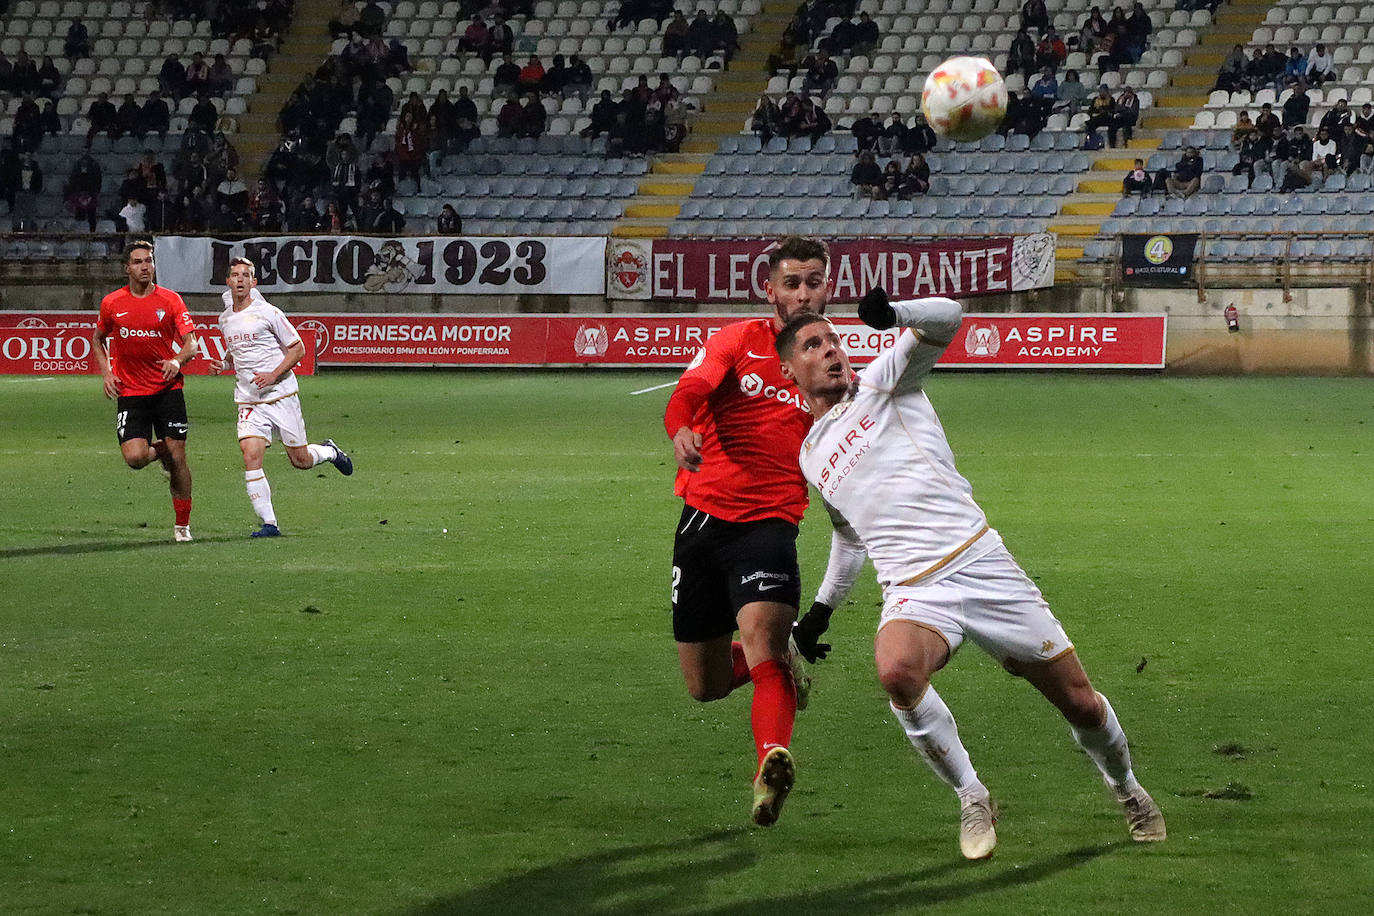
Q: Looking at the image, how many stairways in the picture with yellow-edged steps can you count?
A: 3